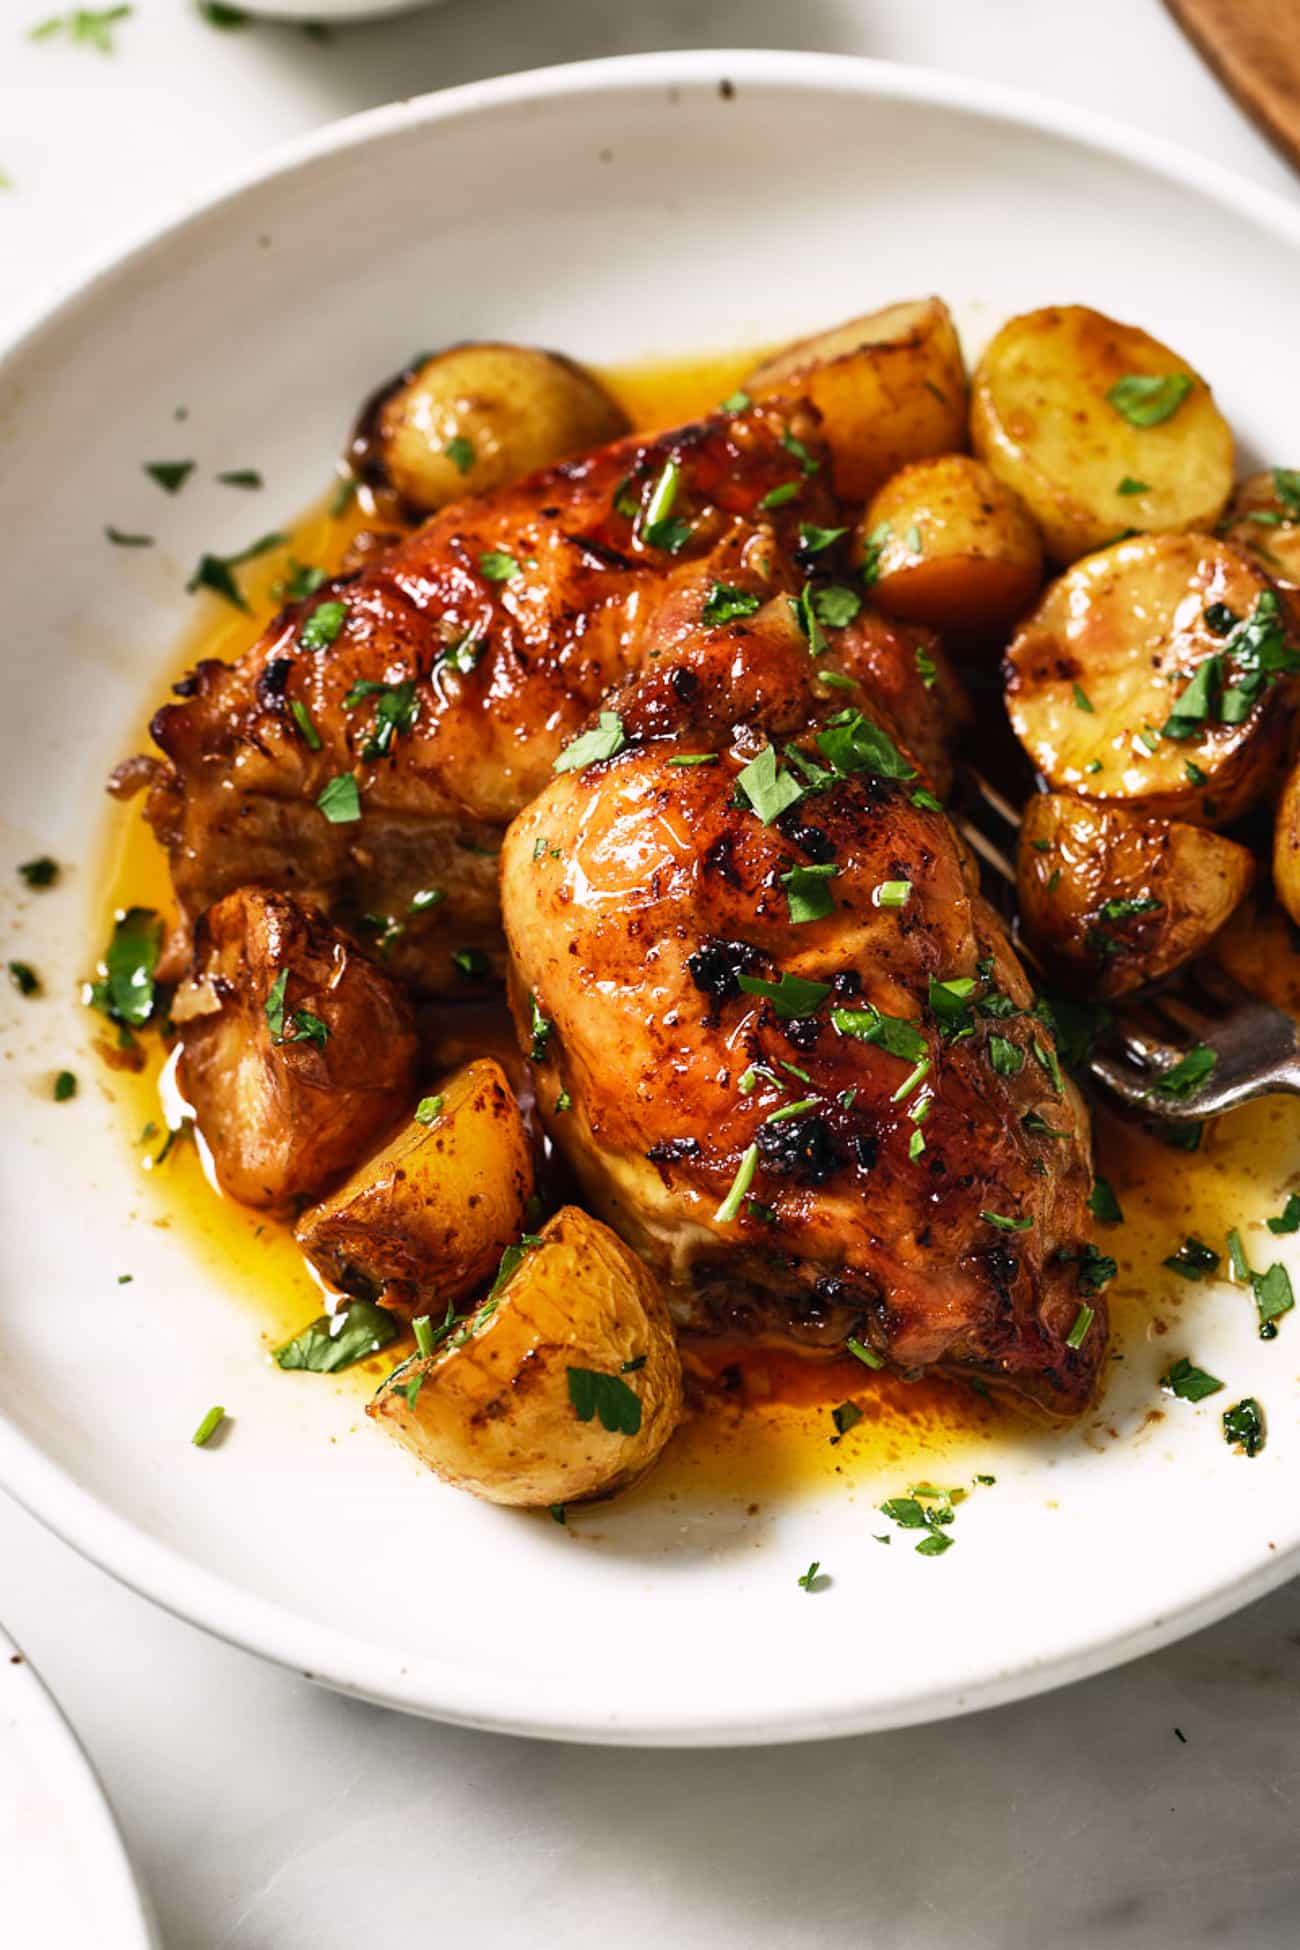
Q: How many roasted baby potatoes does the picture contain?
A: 11